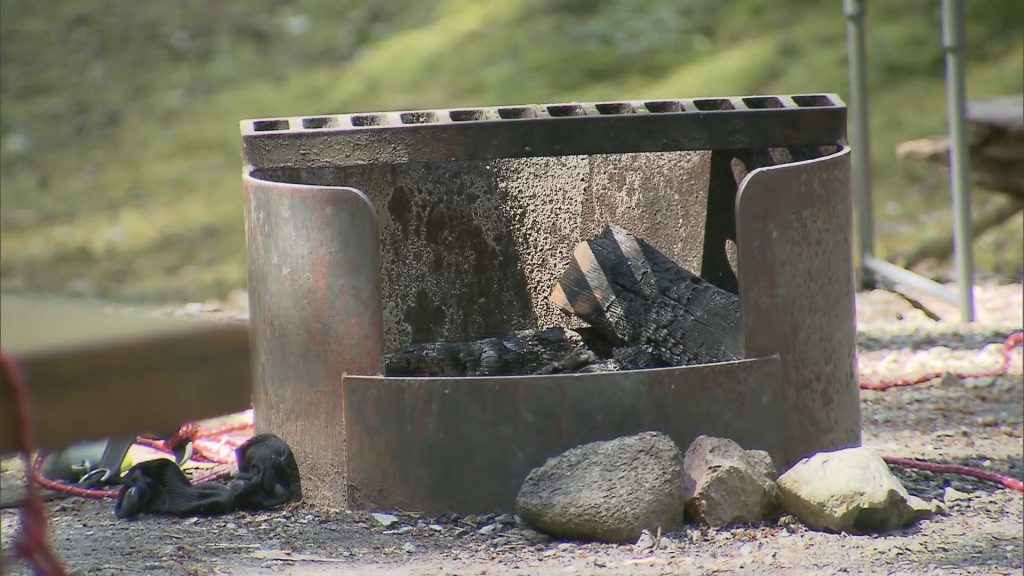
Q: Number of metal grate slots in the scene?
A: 12